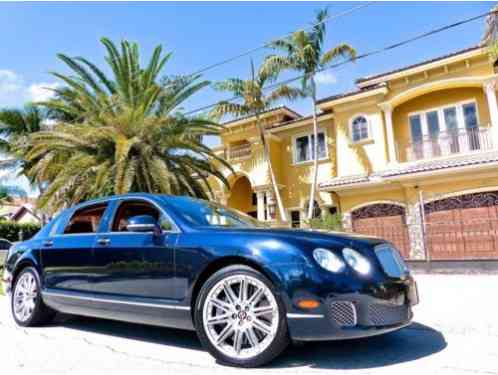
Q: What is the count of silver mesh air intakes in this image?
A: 2